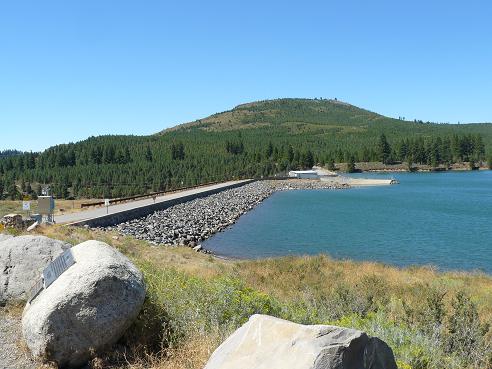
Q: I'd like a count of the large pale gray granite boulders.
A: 3